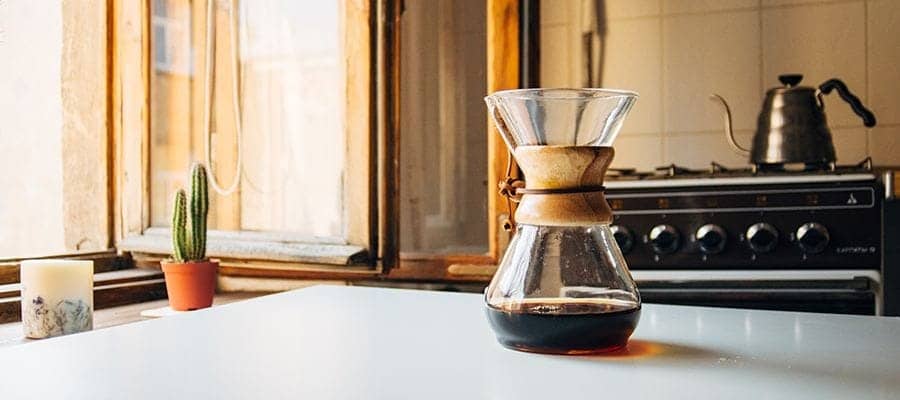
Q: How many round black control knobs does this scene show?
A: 5